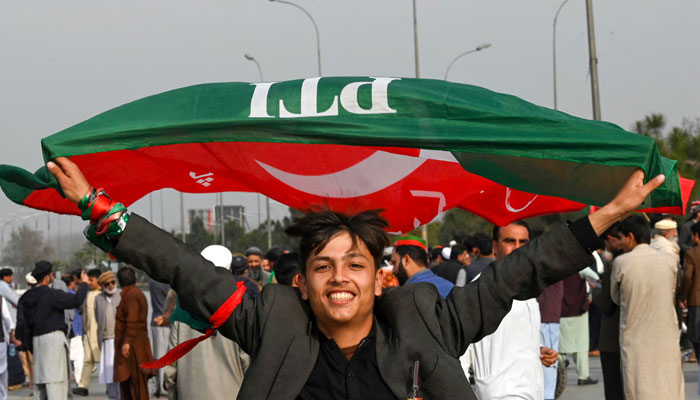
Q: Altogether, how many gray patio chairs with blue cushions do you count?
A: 0